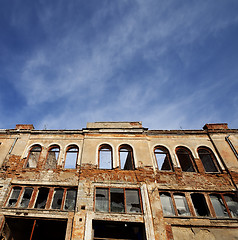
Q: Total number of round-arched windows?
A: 8